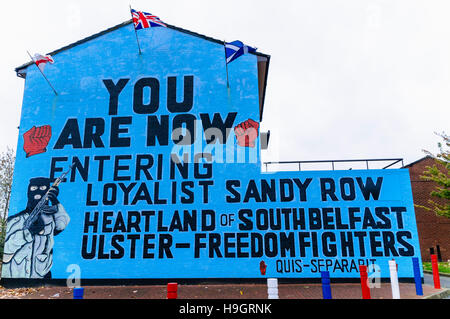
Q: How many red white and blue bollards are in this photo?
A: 8